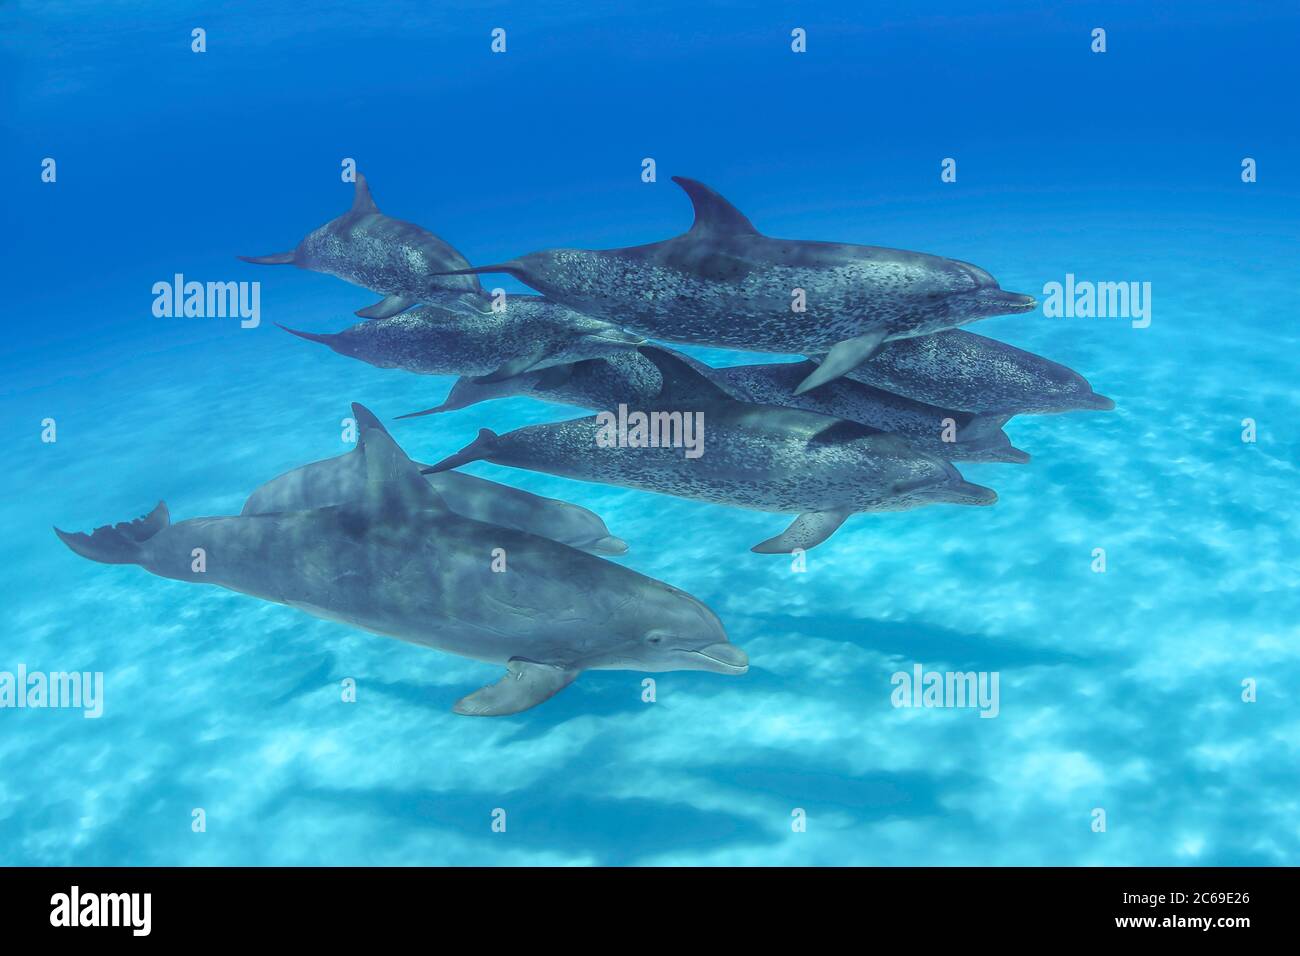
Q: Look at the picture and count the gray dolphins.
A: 2